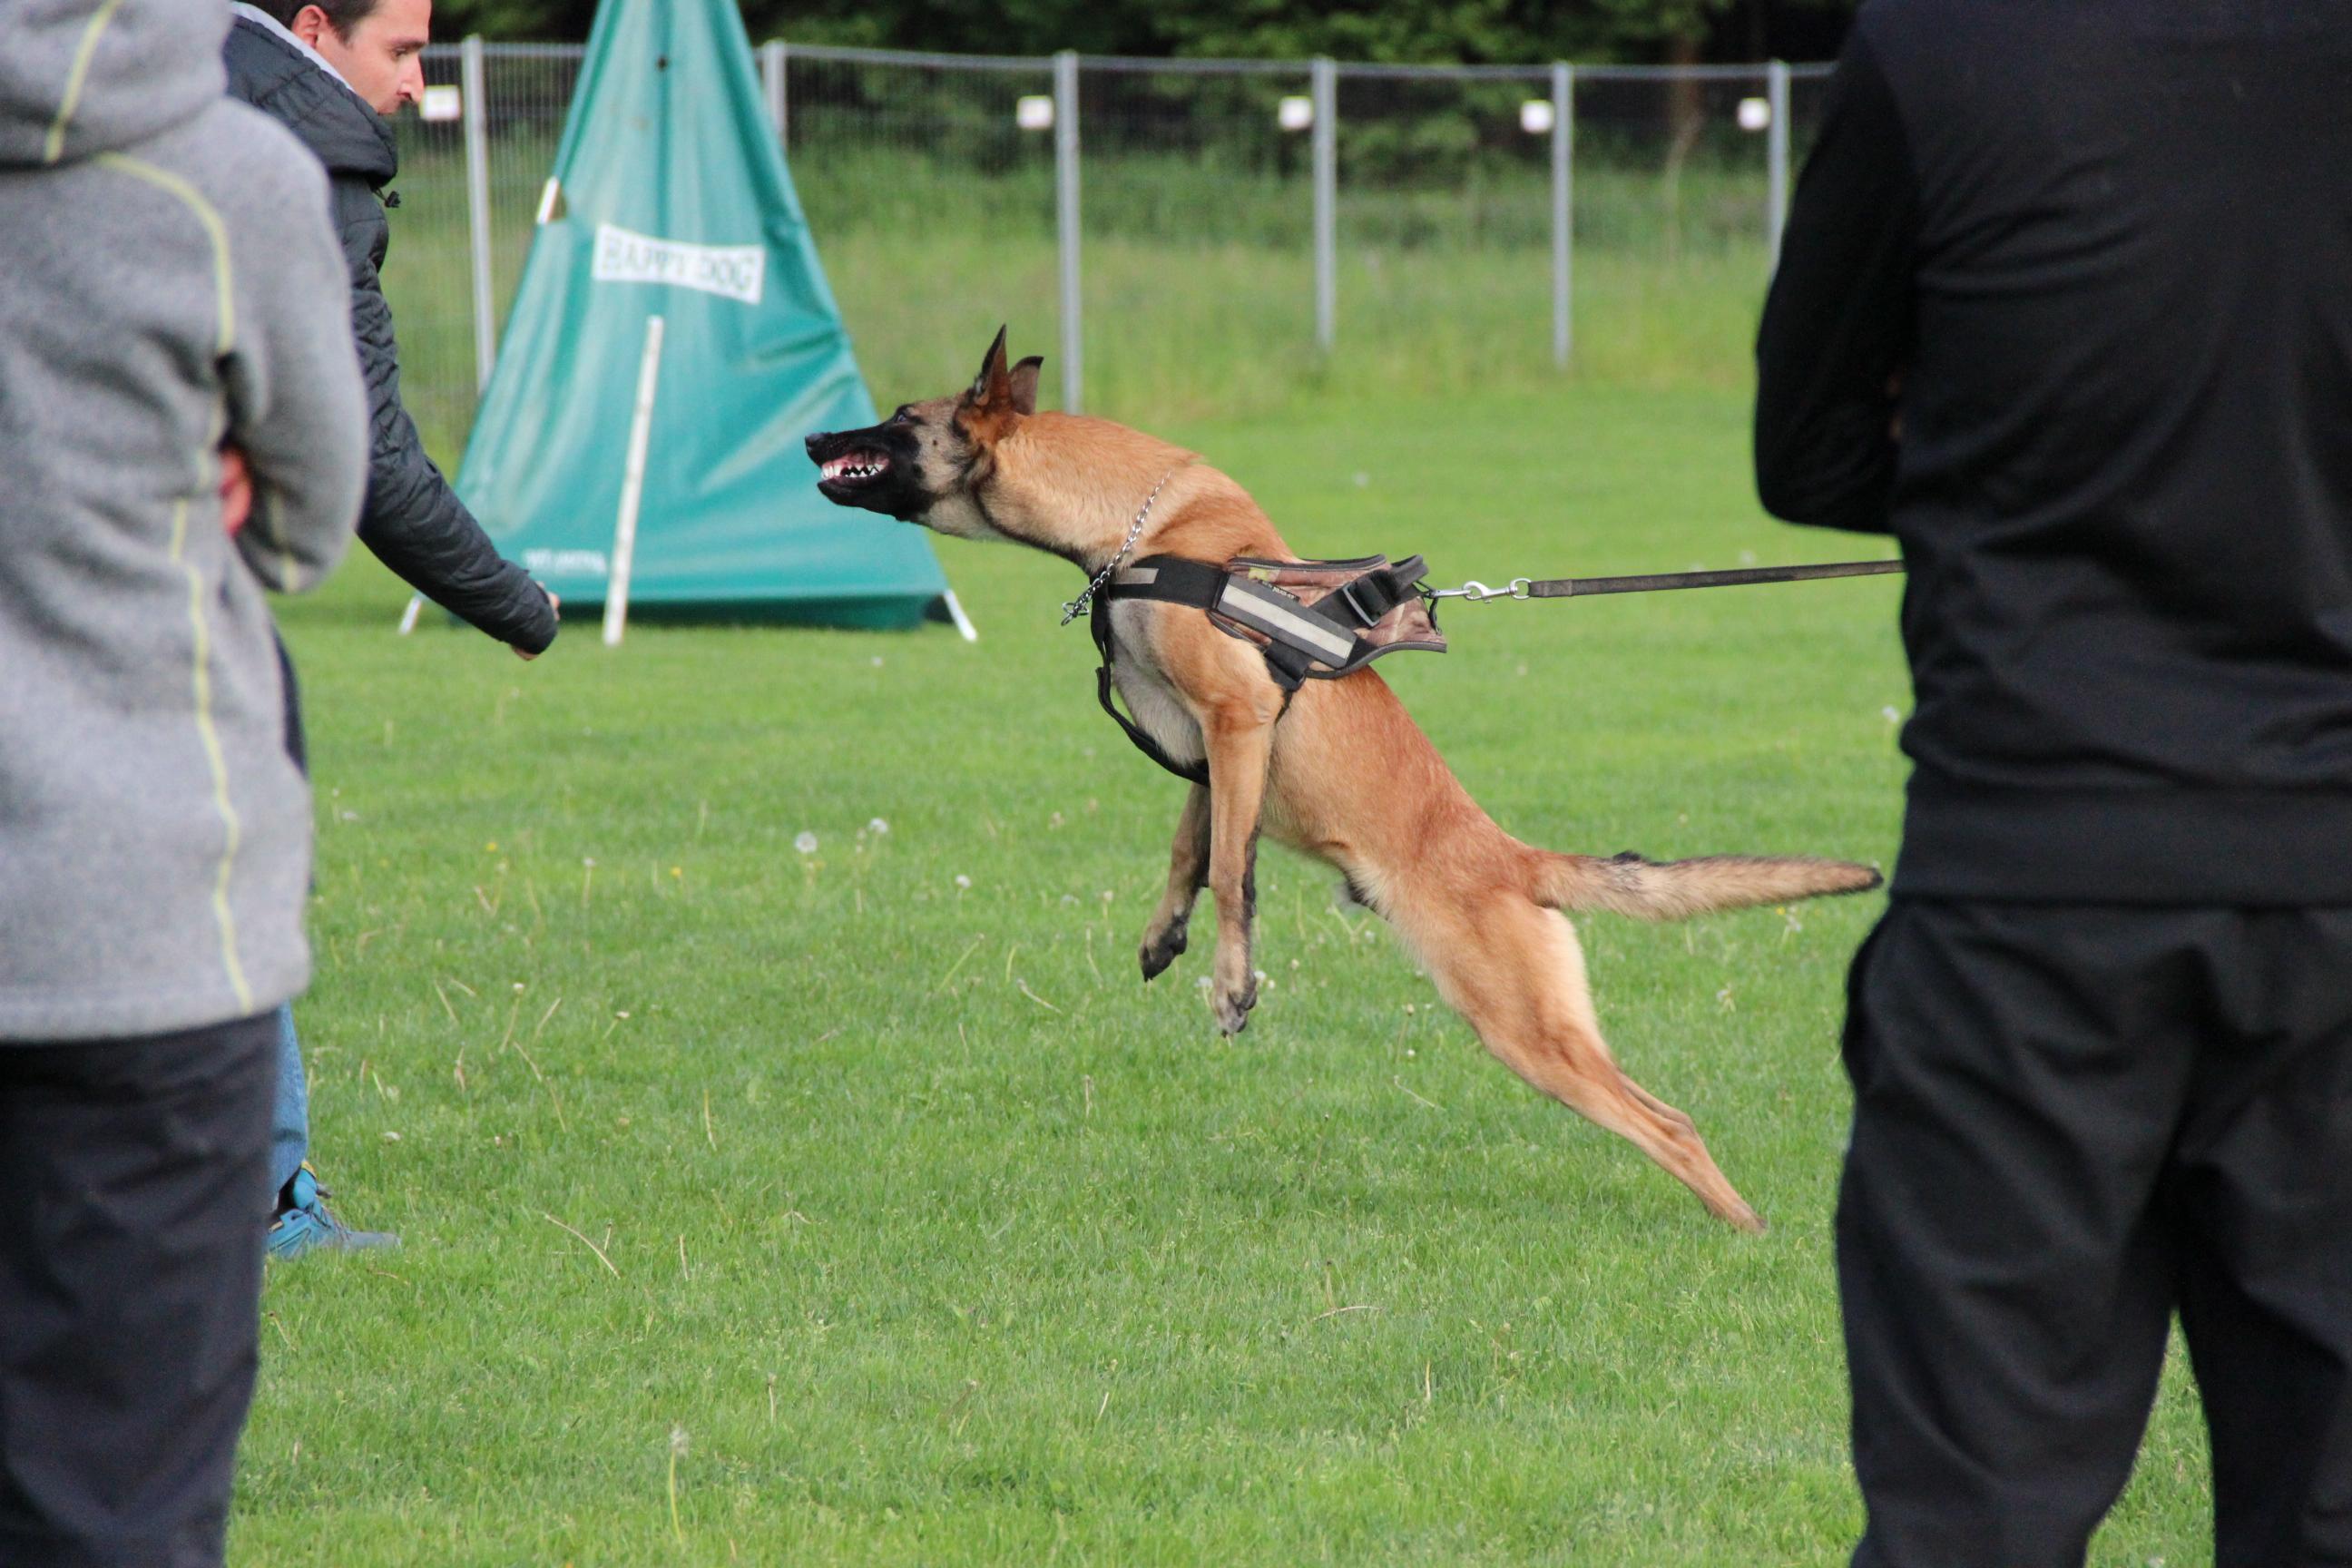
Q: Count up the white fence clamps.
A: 5